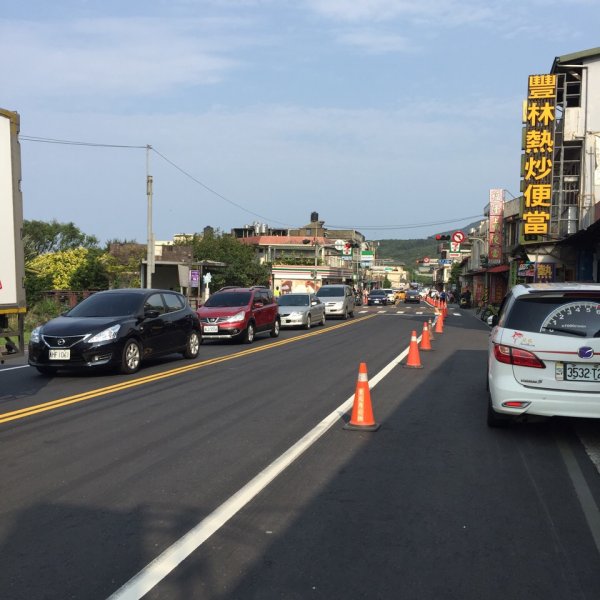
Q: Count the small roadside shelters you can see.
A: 1